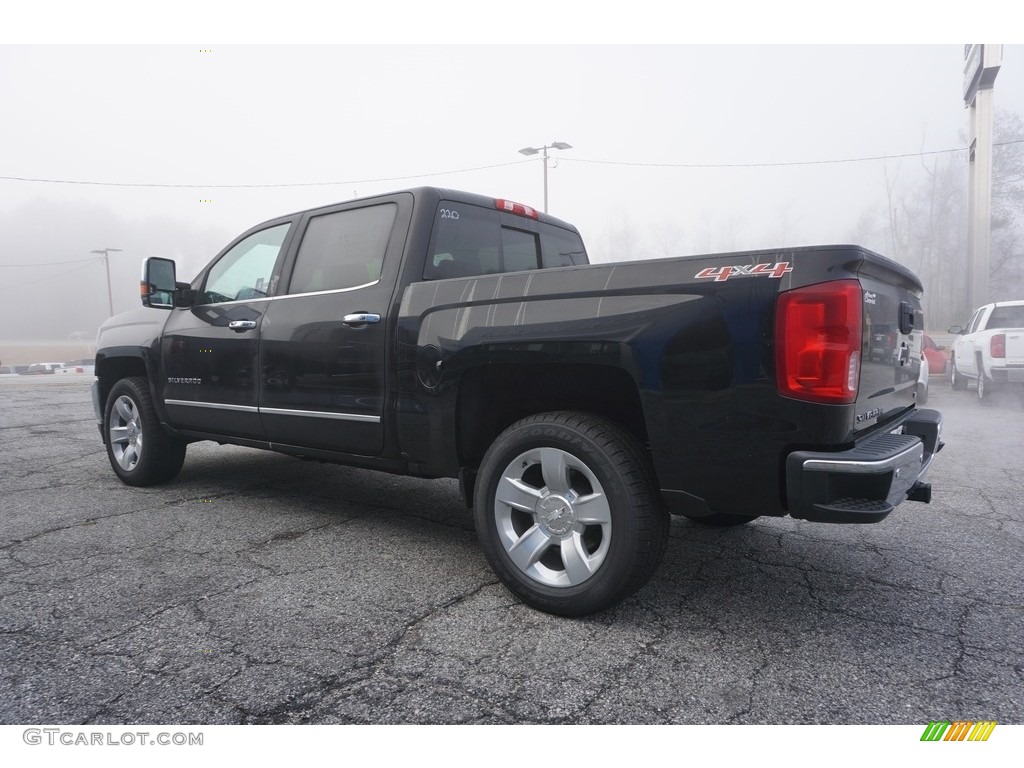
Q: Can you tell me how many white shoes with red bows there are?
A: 0